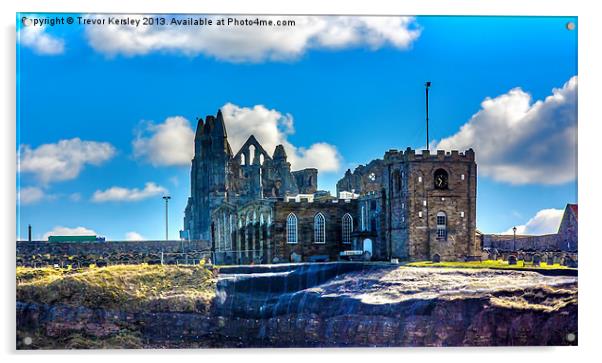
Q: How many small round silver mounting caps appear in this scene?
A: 4